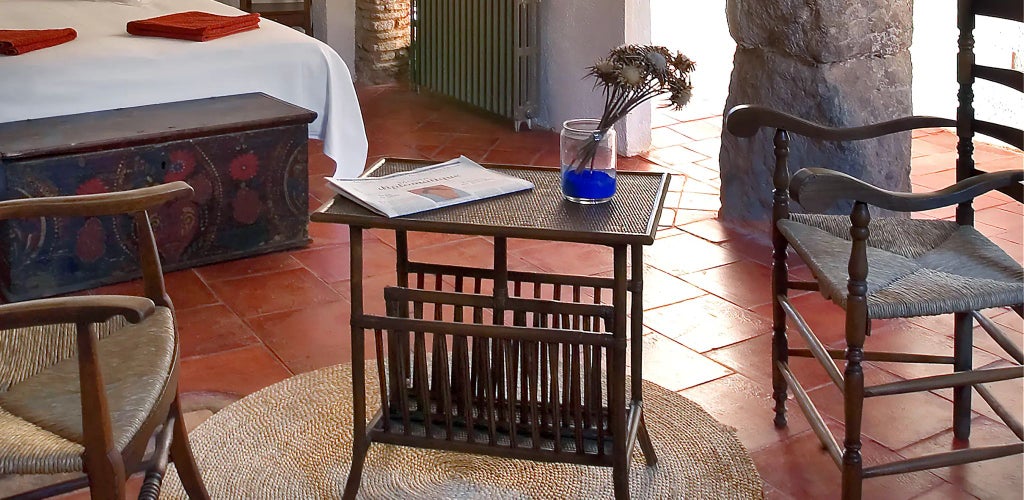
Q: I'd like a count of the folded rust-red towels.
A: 2